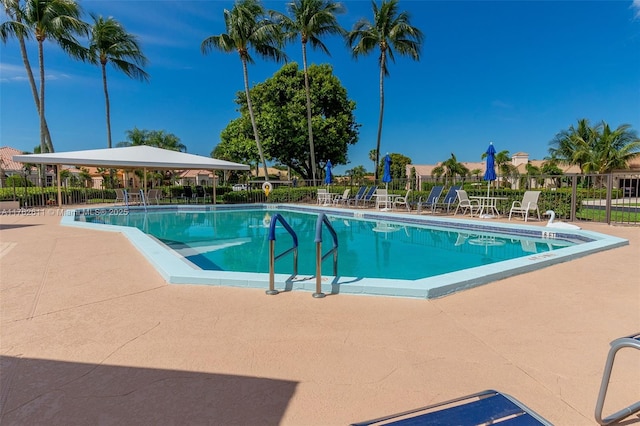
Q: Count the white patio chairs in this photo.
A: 6